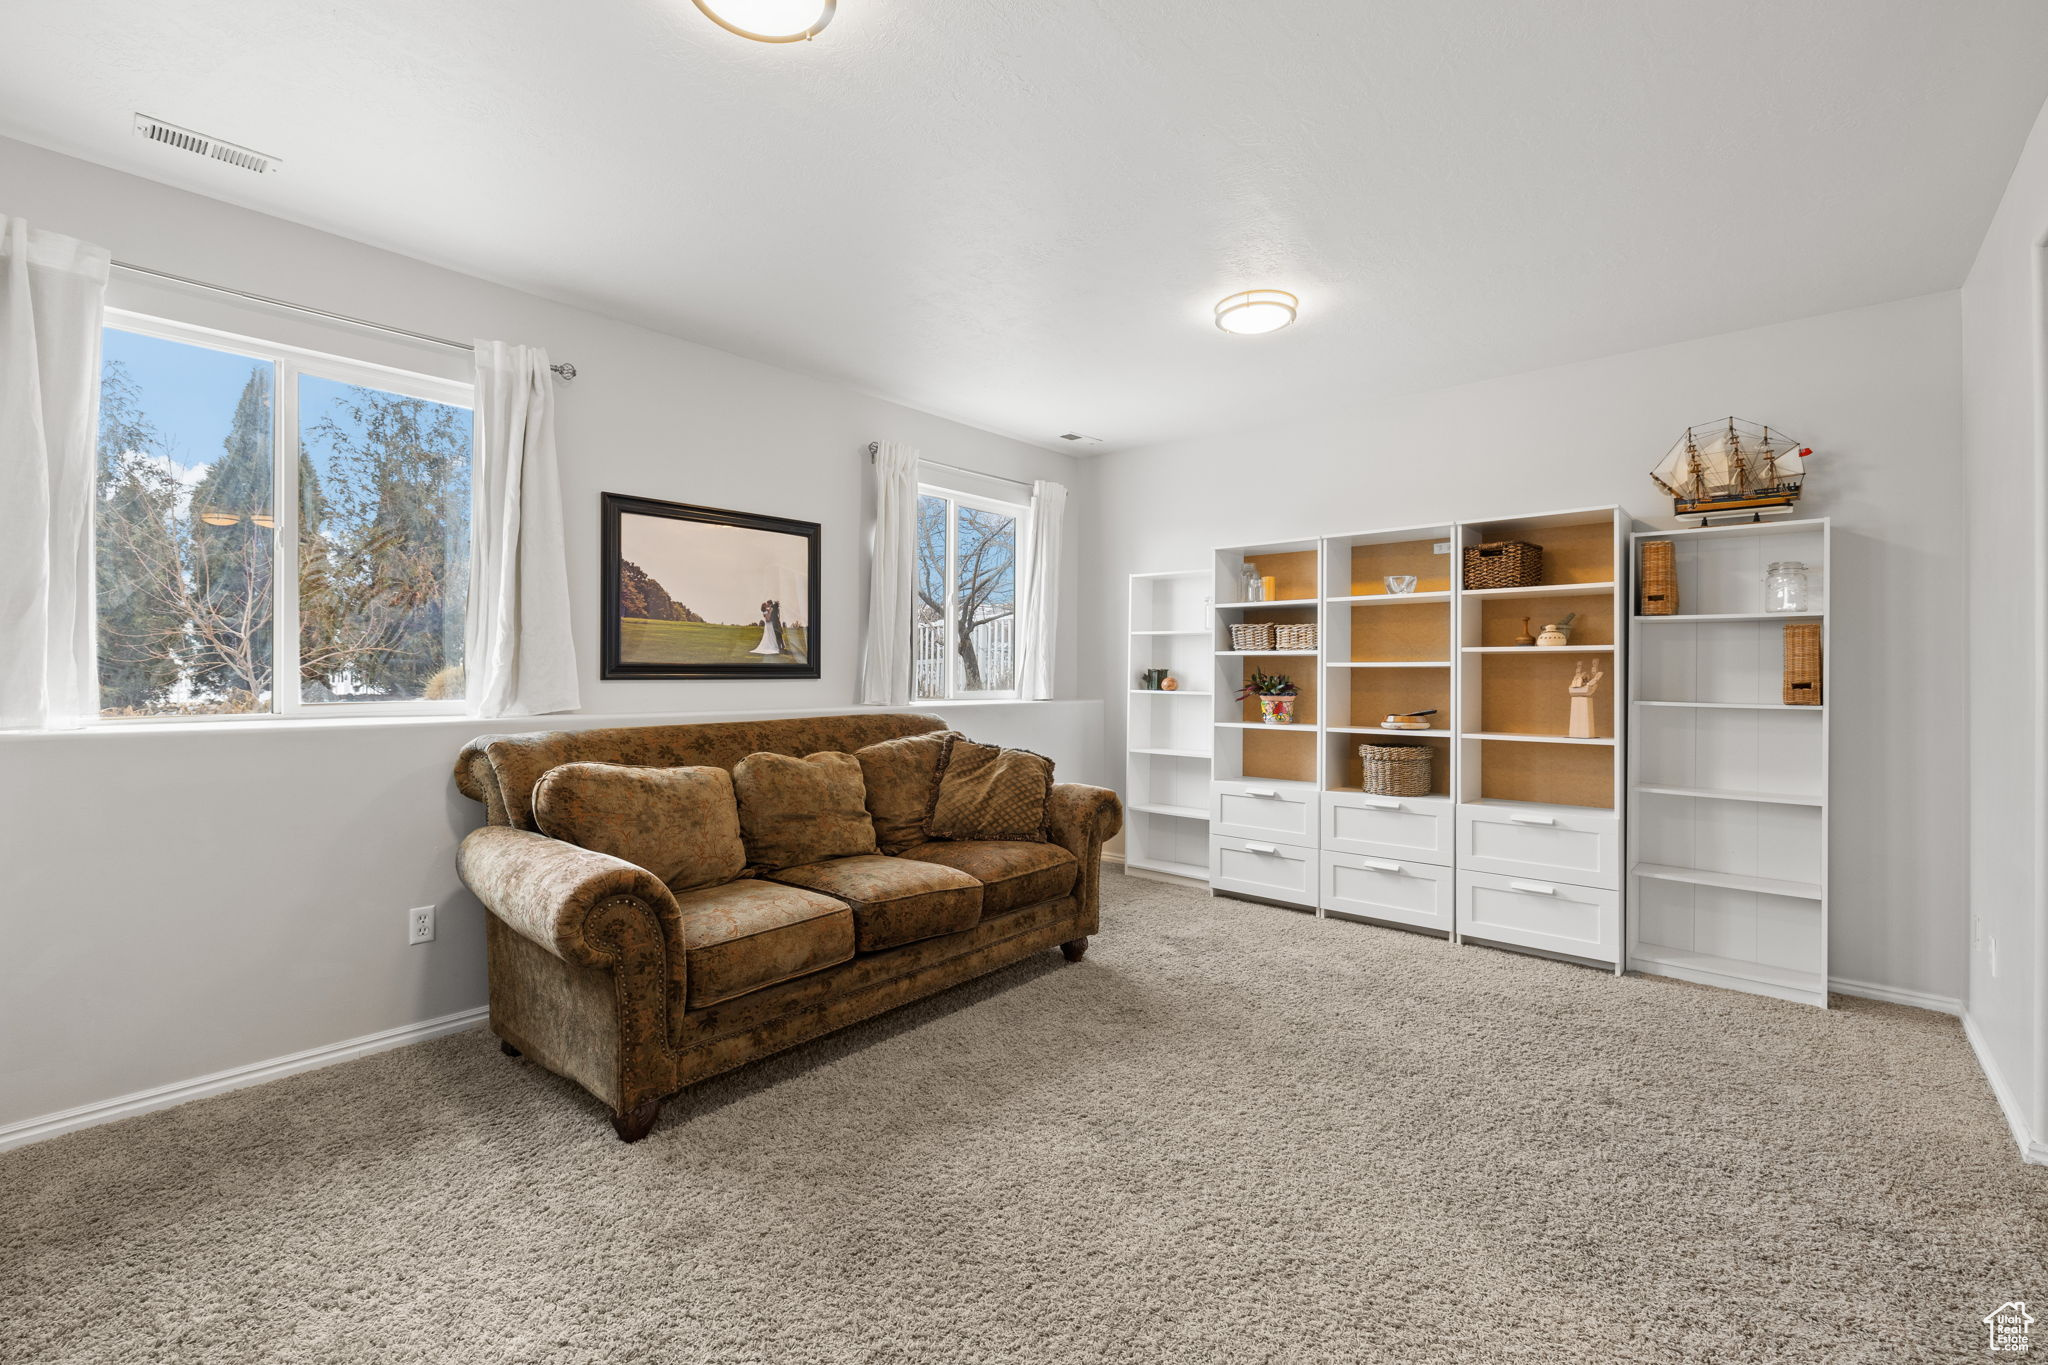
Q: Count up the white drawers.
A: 6